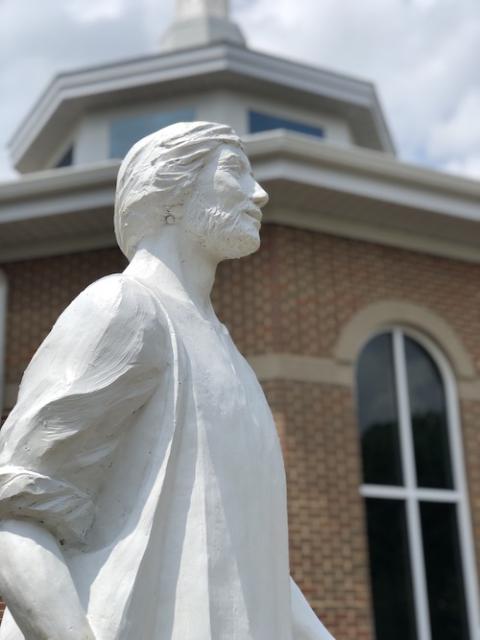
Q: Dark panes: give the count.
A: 4